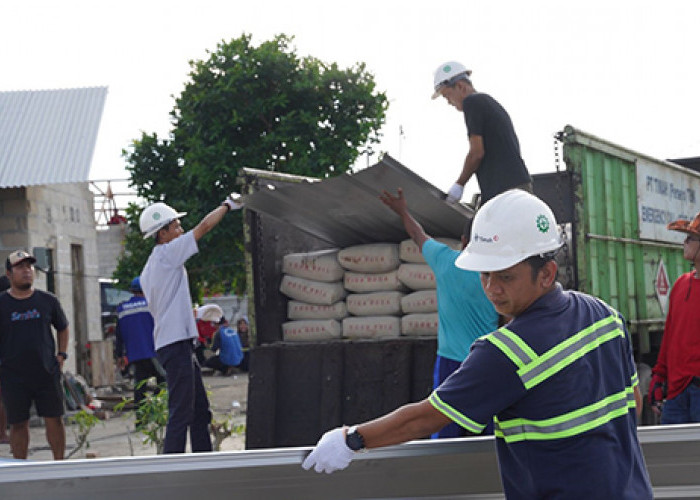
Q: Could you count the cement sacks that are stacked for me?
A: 12